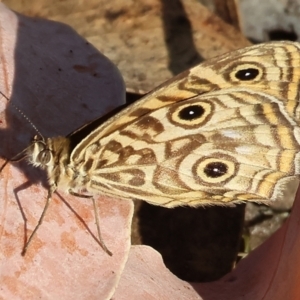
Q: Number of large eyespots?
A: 3